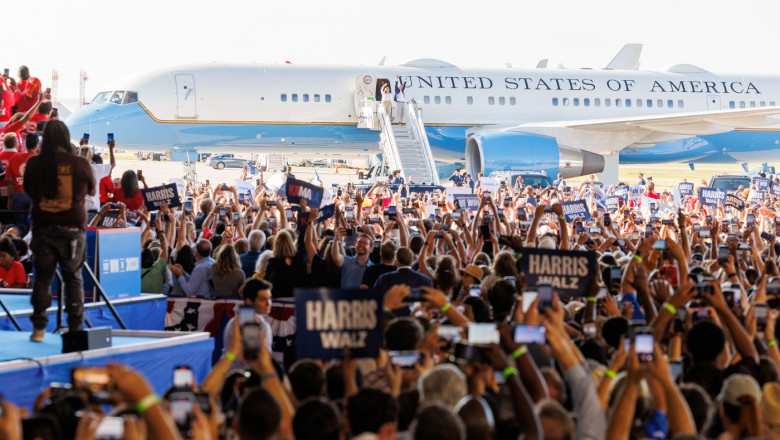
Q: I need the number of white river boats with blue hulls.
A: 0